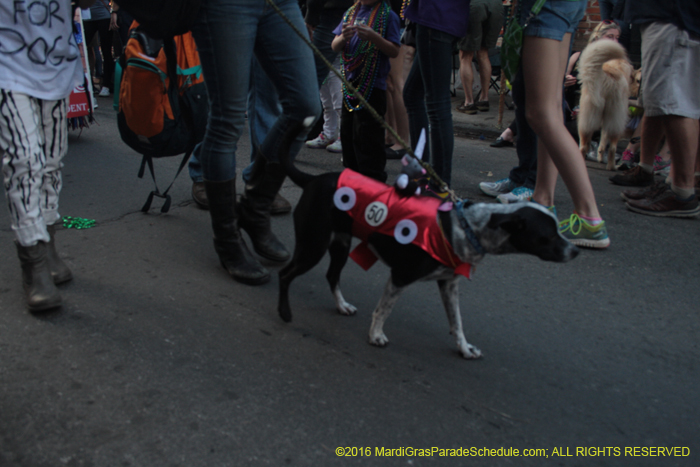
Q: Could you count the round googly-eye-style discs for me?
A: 2